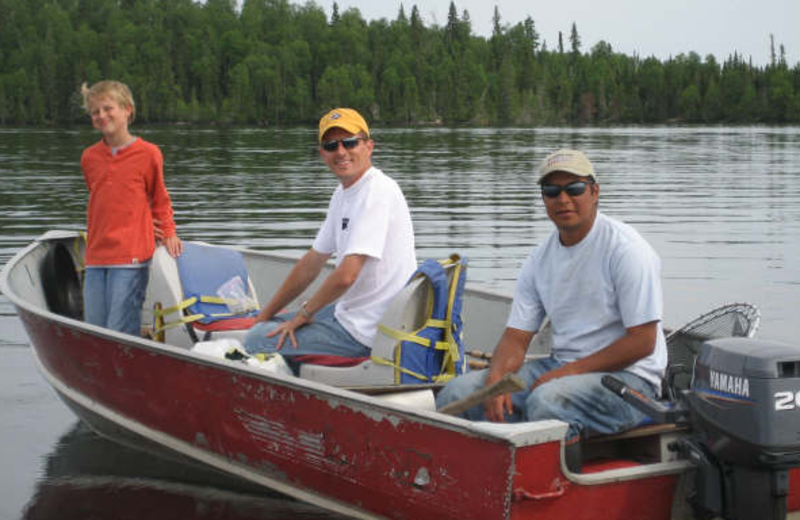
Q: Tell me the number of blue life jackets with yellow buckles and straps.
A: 2